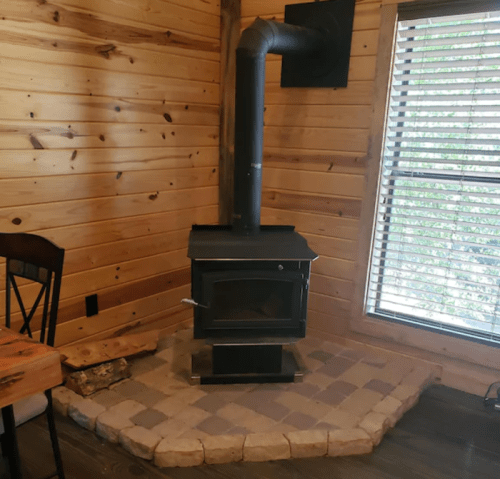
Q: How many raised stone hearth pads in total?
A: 1